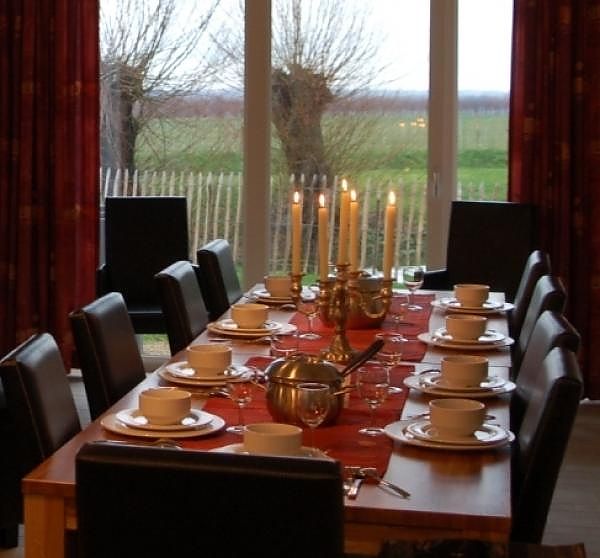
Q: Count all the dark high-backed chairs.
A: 11